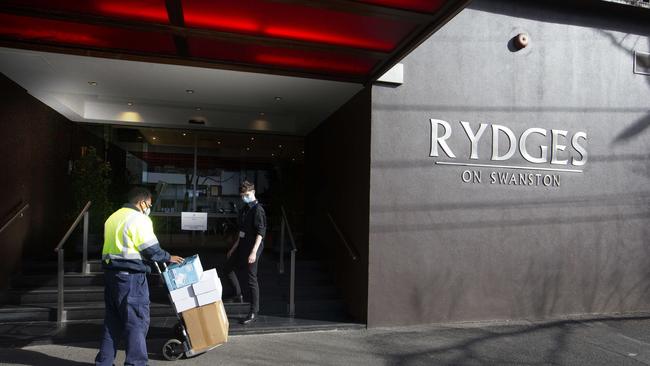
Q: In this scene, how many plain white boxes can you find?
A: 4